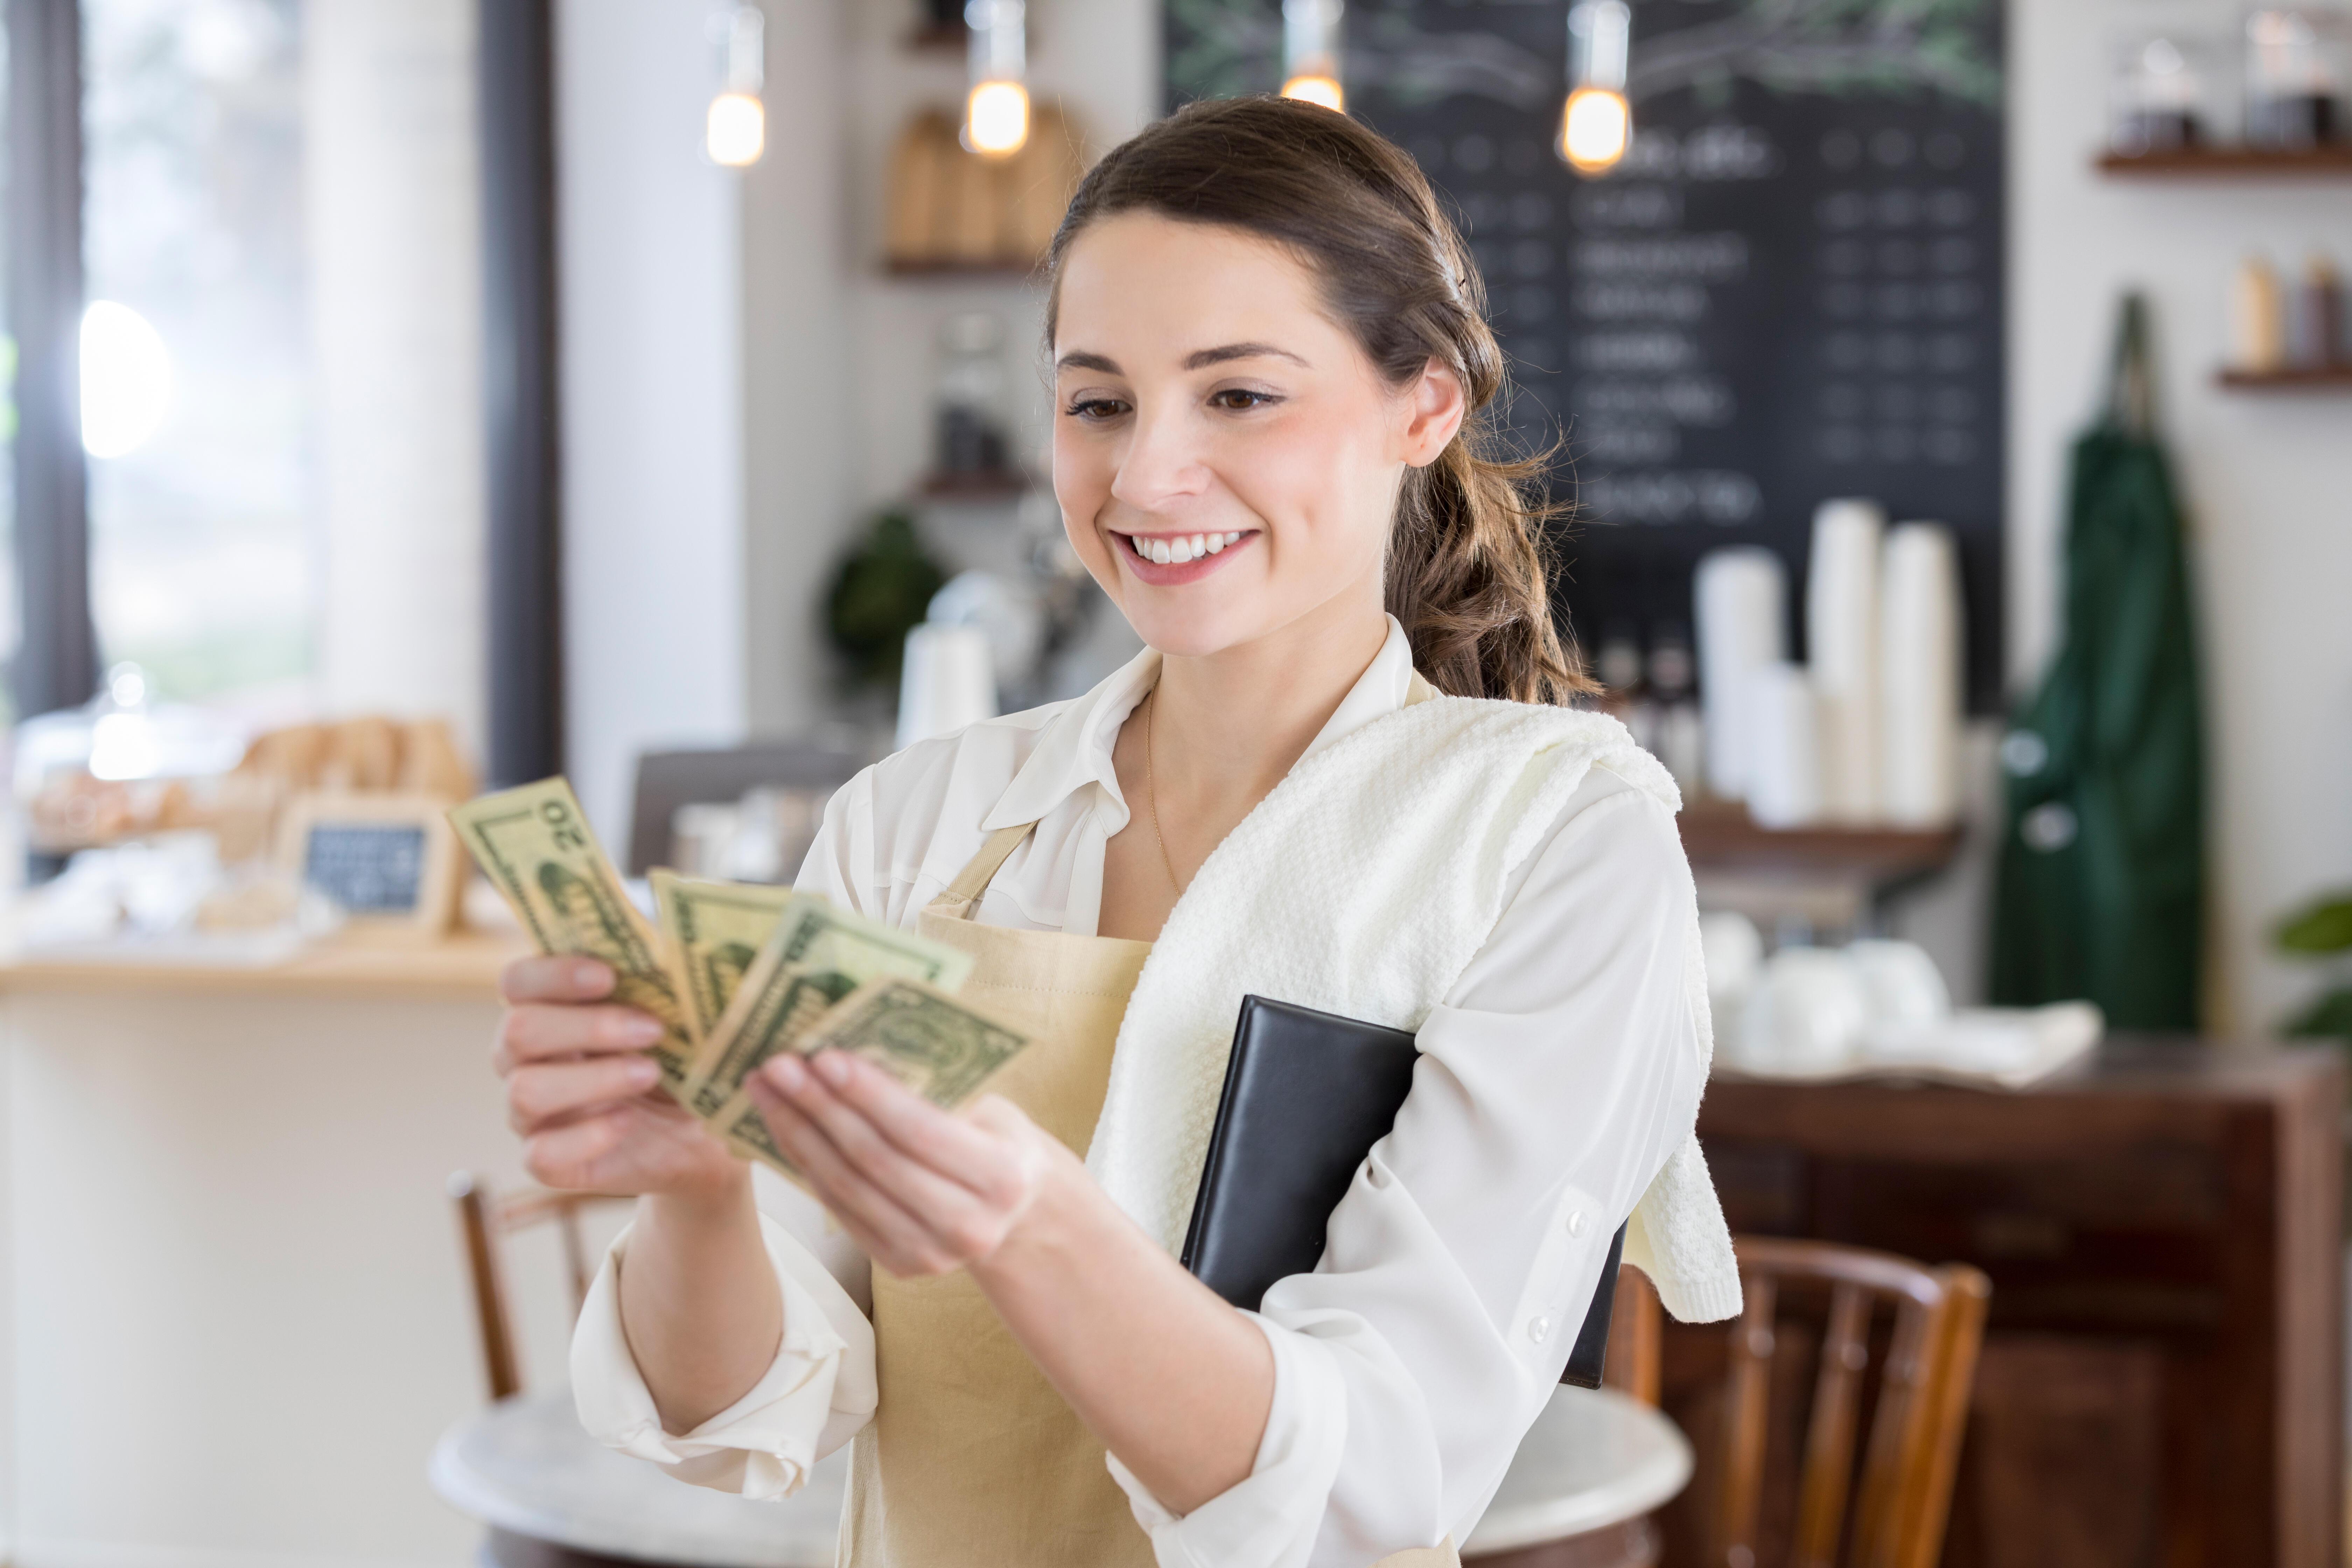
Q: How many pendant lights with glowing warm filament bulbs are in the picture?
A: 4